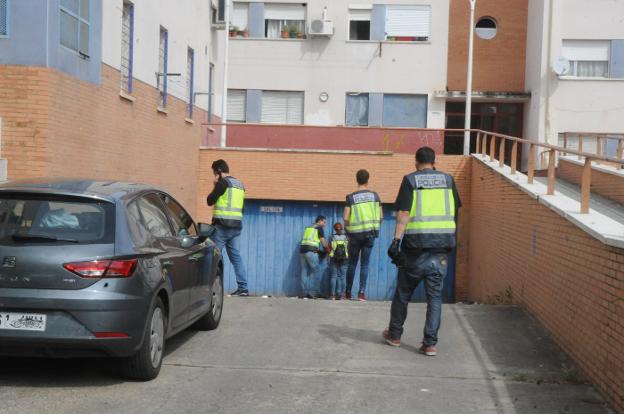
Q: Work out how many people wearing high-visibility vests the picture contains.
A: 5